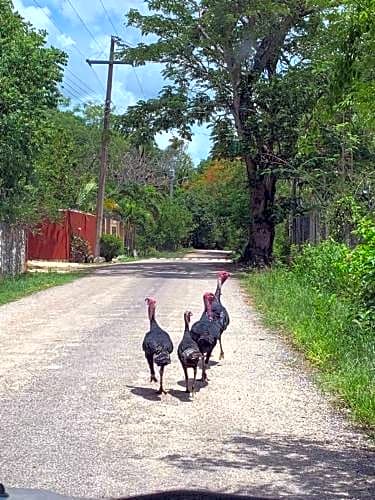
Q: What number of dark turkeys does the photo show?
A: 4